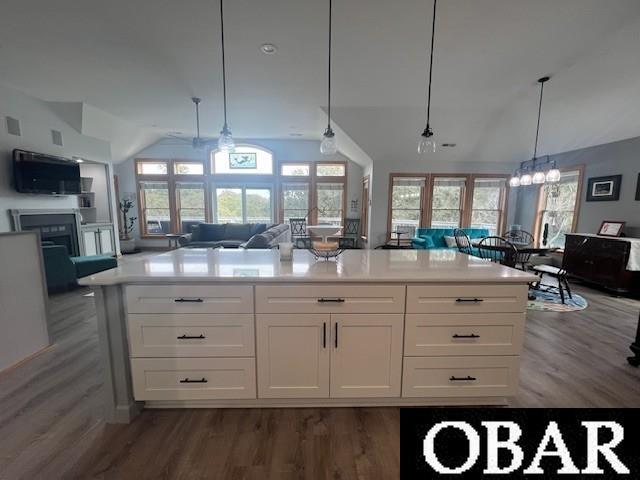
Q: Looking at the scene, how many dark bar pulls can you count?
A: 9